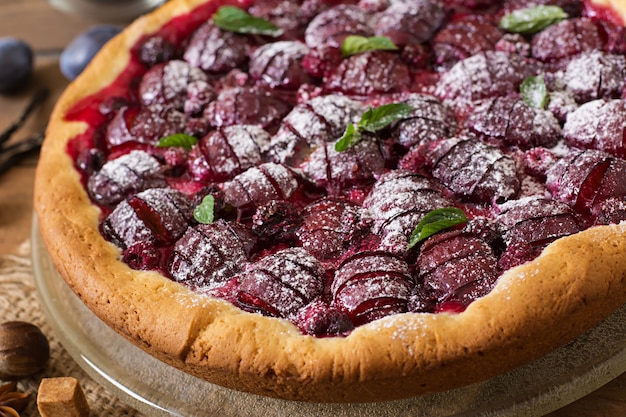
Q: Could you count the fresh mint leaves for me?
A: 9